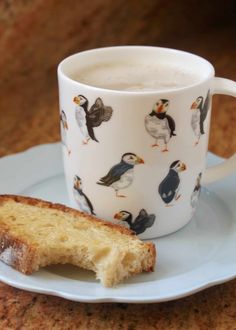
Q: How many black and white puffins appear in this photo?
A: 9